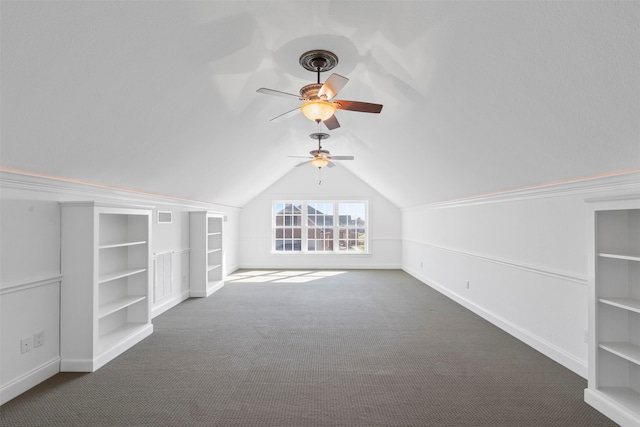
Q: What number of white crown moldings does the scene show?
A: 2